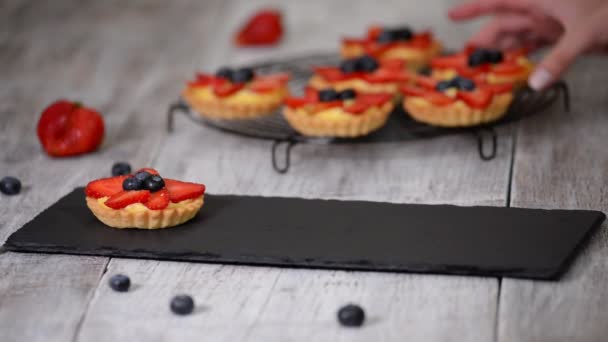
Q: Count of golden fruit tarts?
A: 7